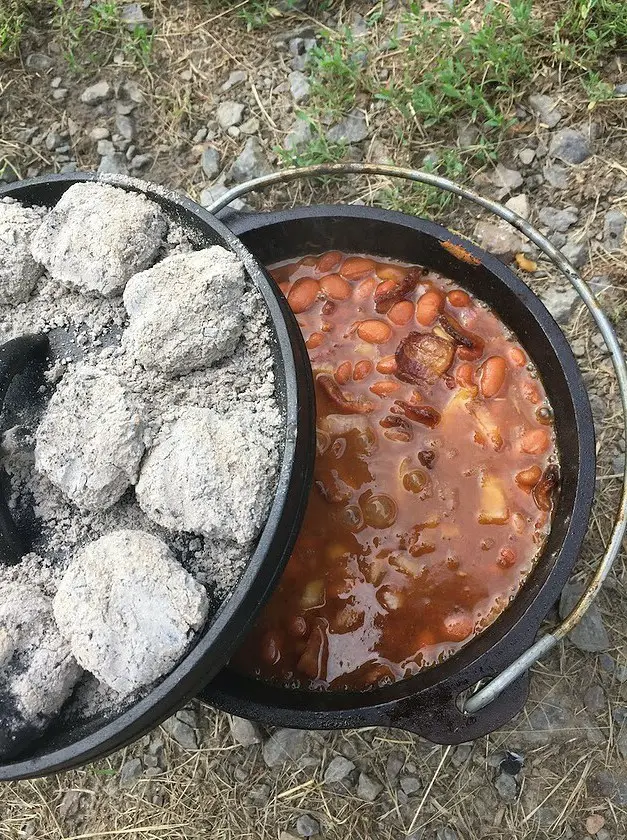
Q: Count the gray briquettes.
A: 7